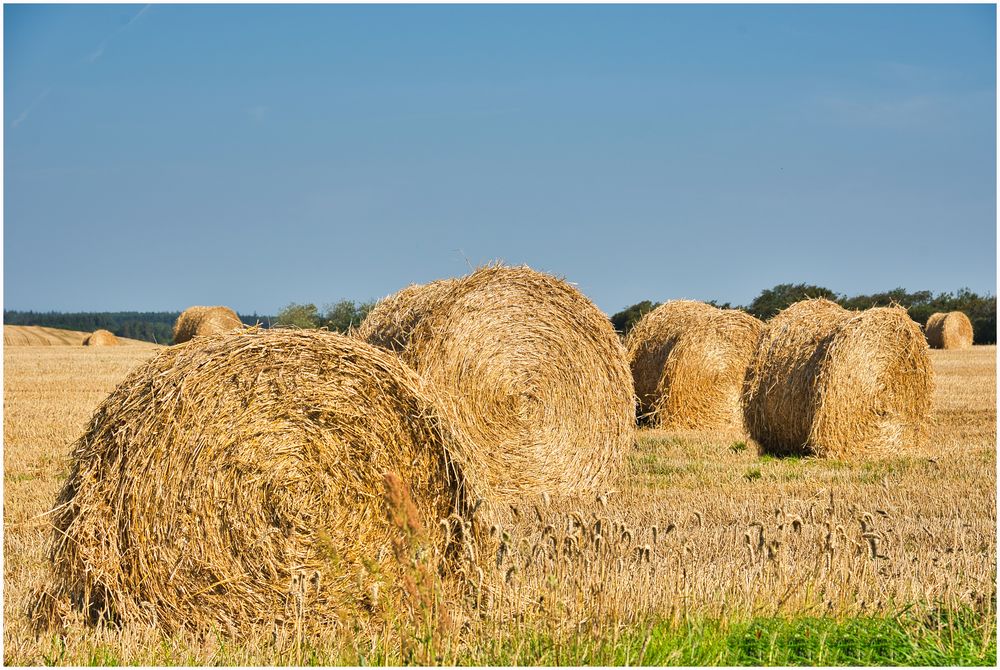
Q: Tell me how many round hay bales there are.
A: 7